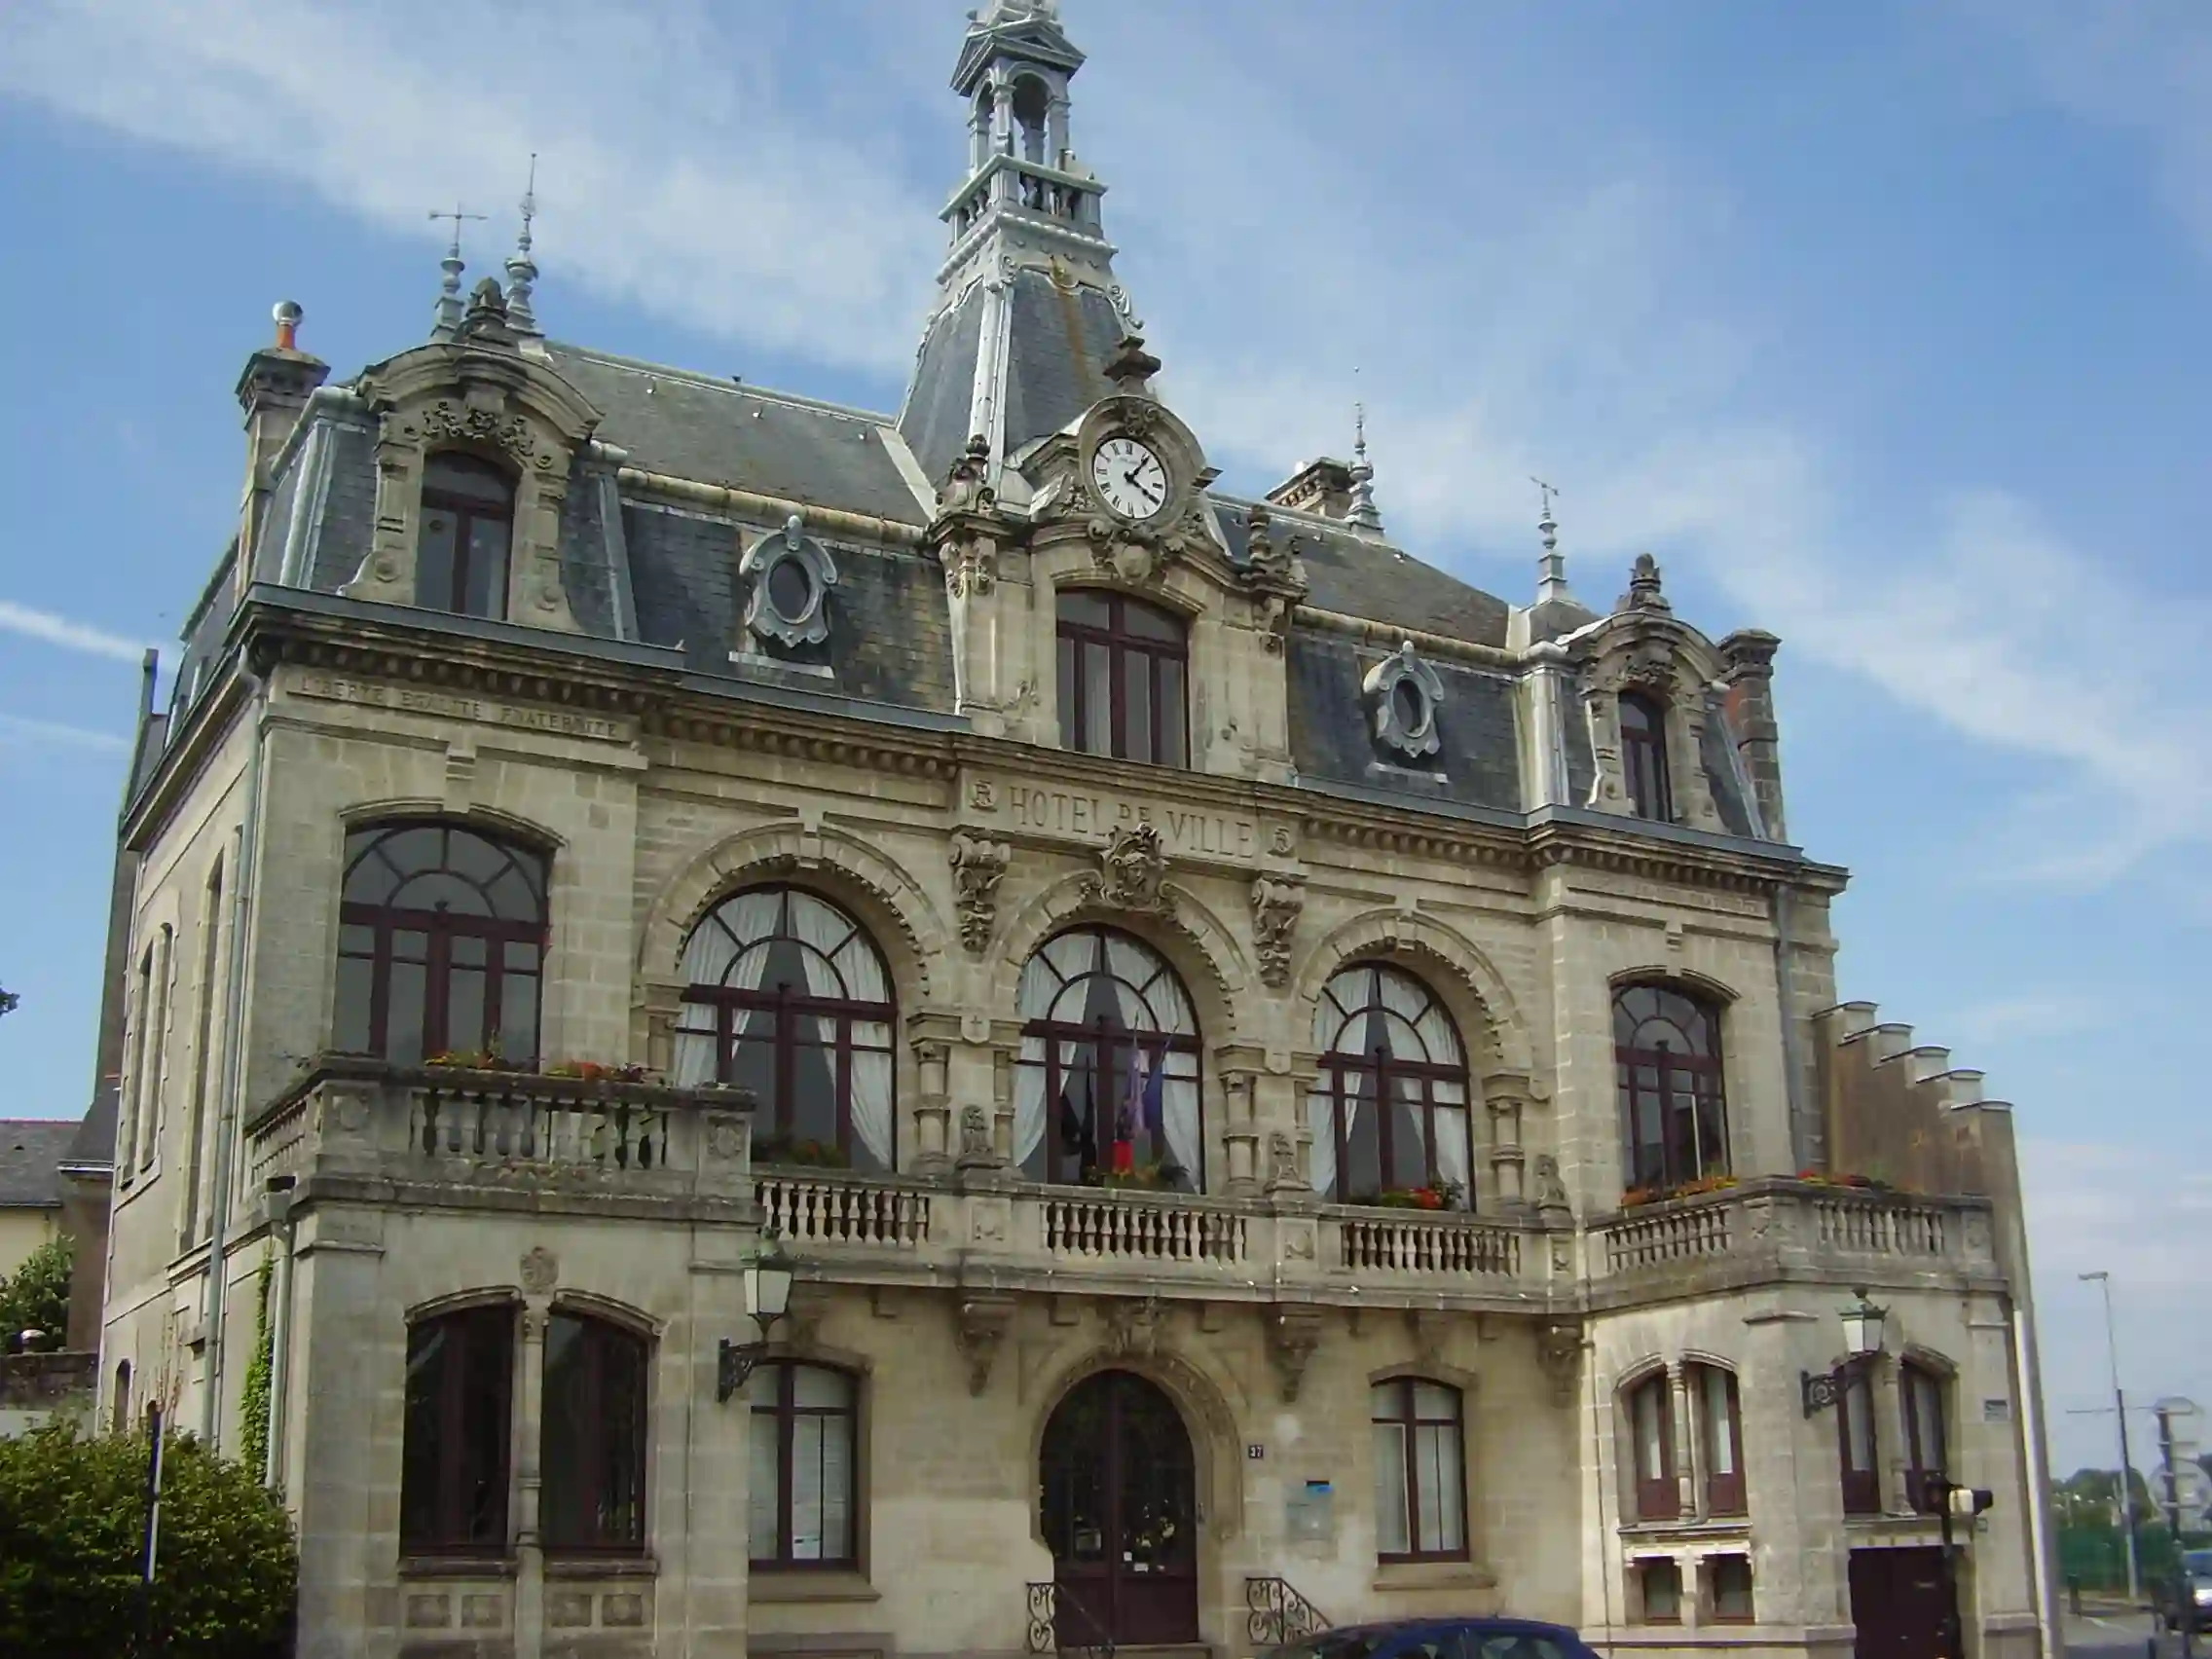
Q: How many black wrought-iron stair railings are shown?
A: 2